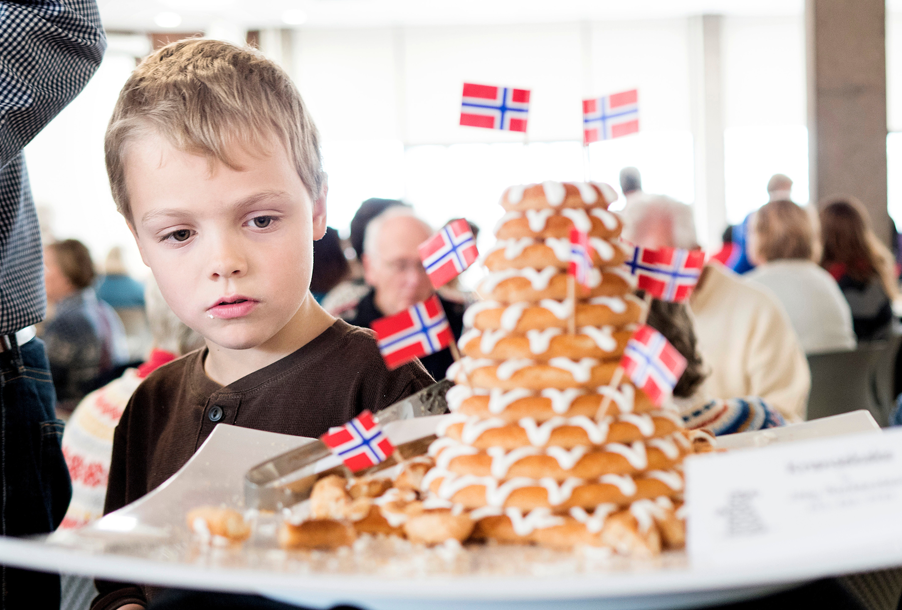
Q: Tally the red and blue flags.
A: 8